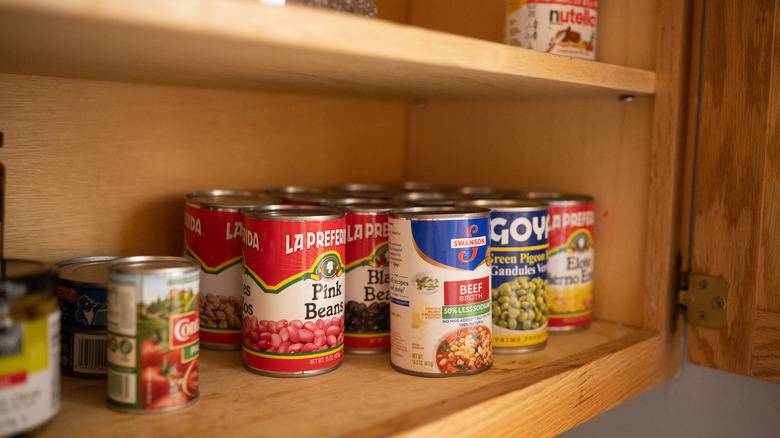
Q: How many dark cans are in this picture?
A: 2